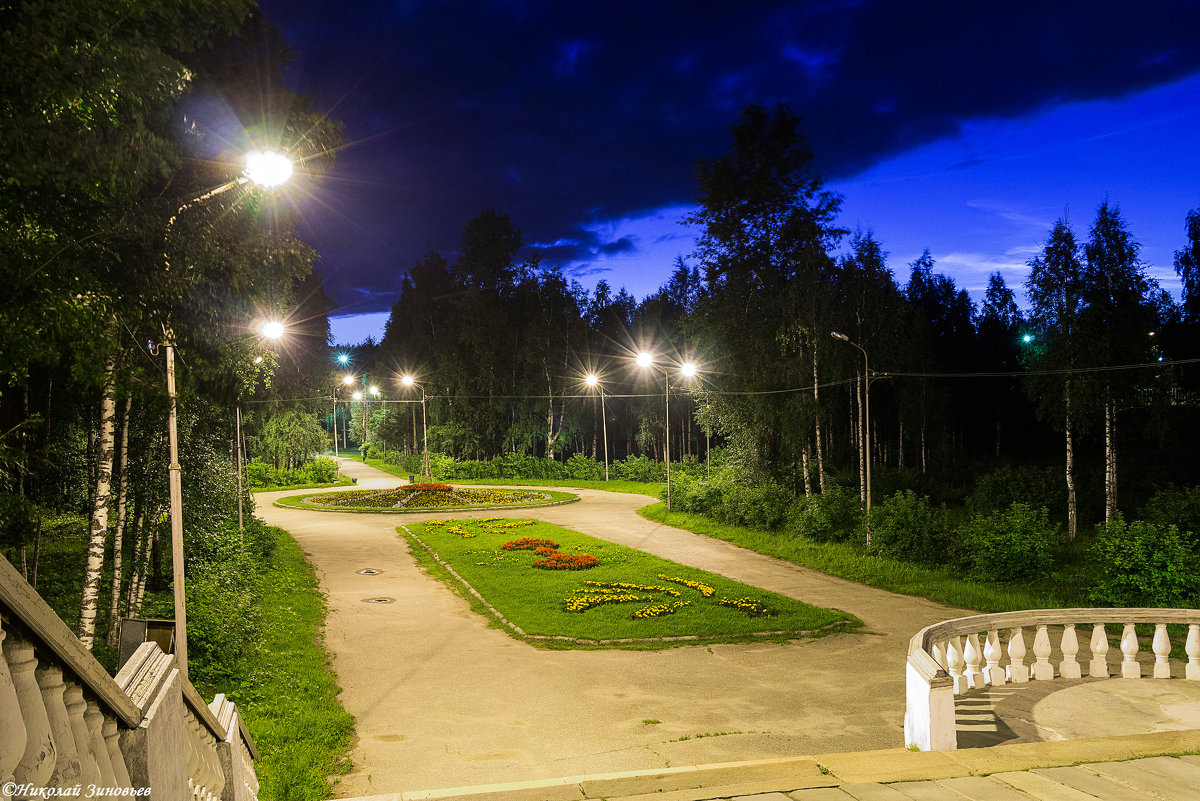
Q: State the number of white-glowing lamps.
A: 9